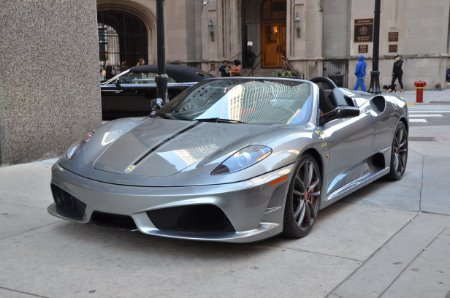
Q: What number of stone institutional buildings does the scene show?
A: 1